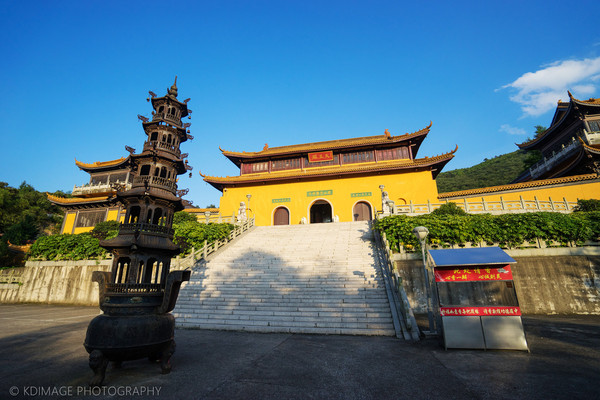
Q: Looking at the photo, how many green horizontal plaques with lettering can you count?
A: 3